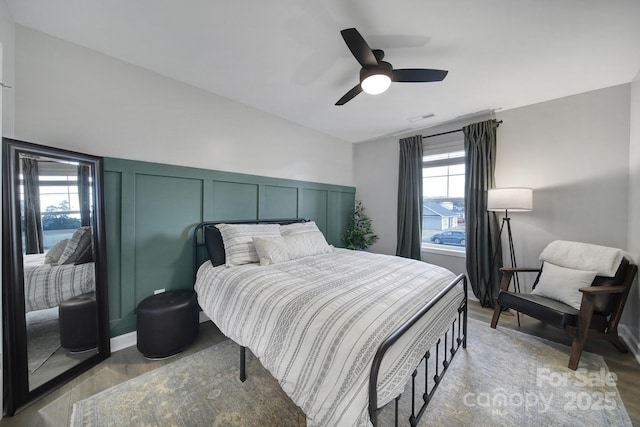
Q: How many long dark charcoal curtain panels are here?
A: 2